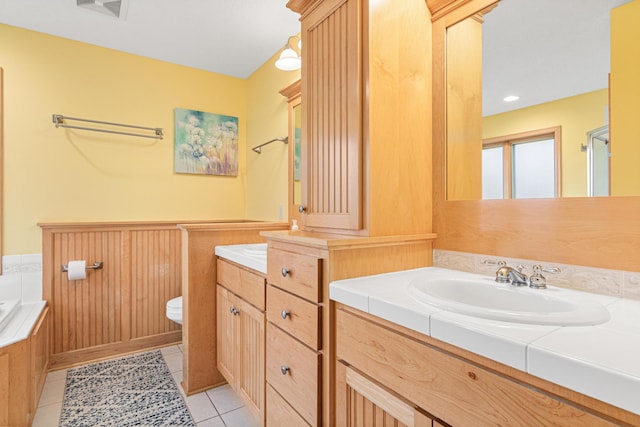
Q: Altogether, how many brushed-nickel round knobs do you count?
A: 6